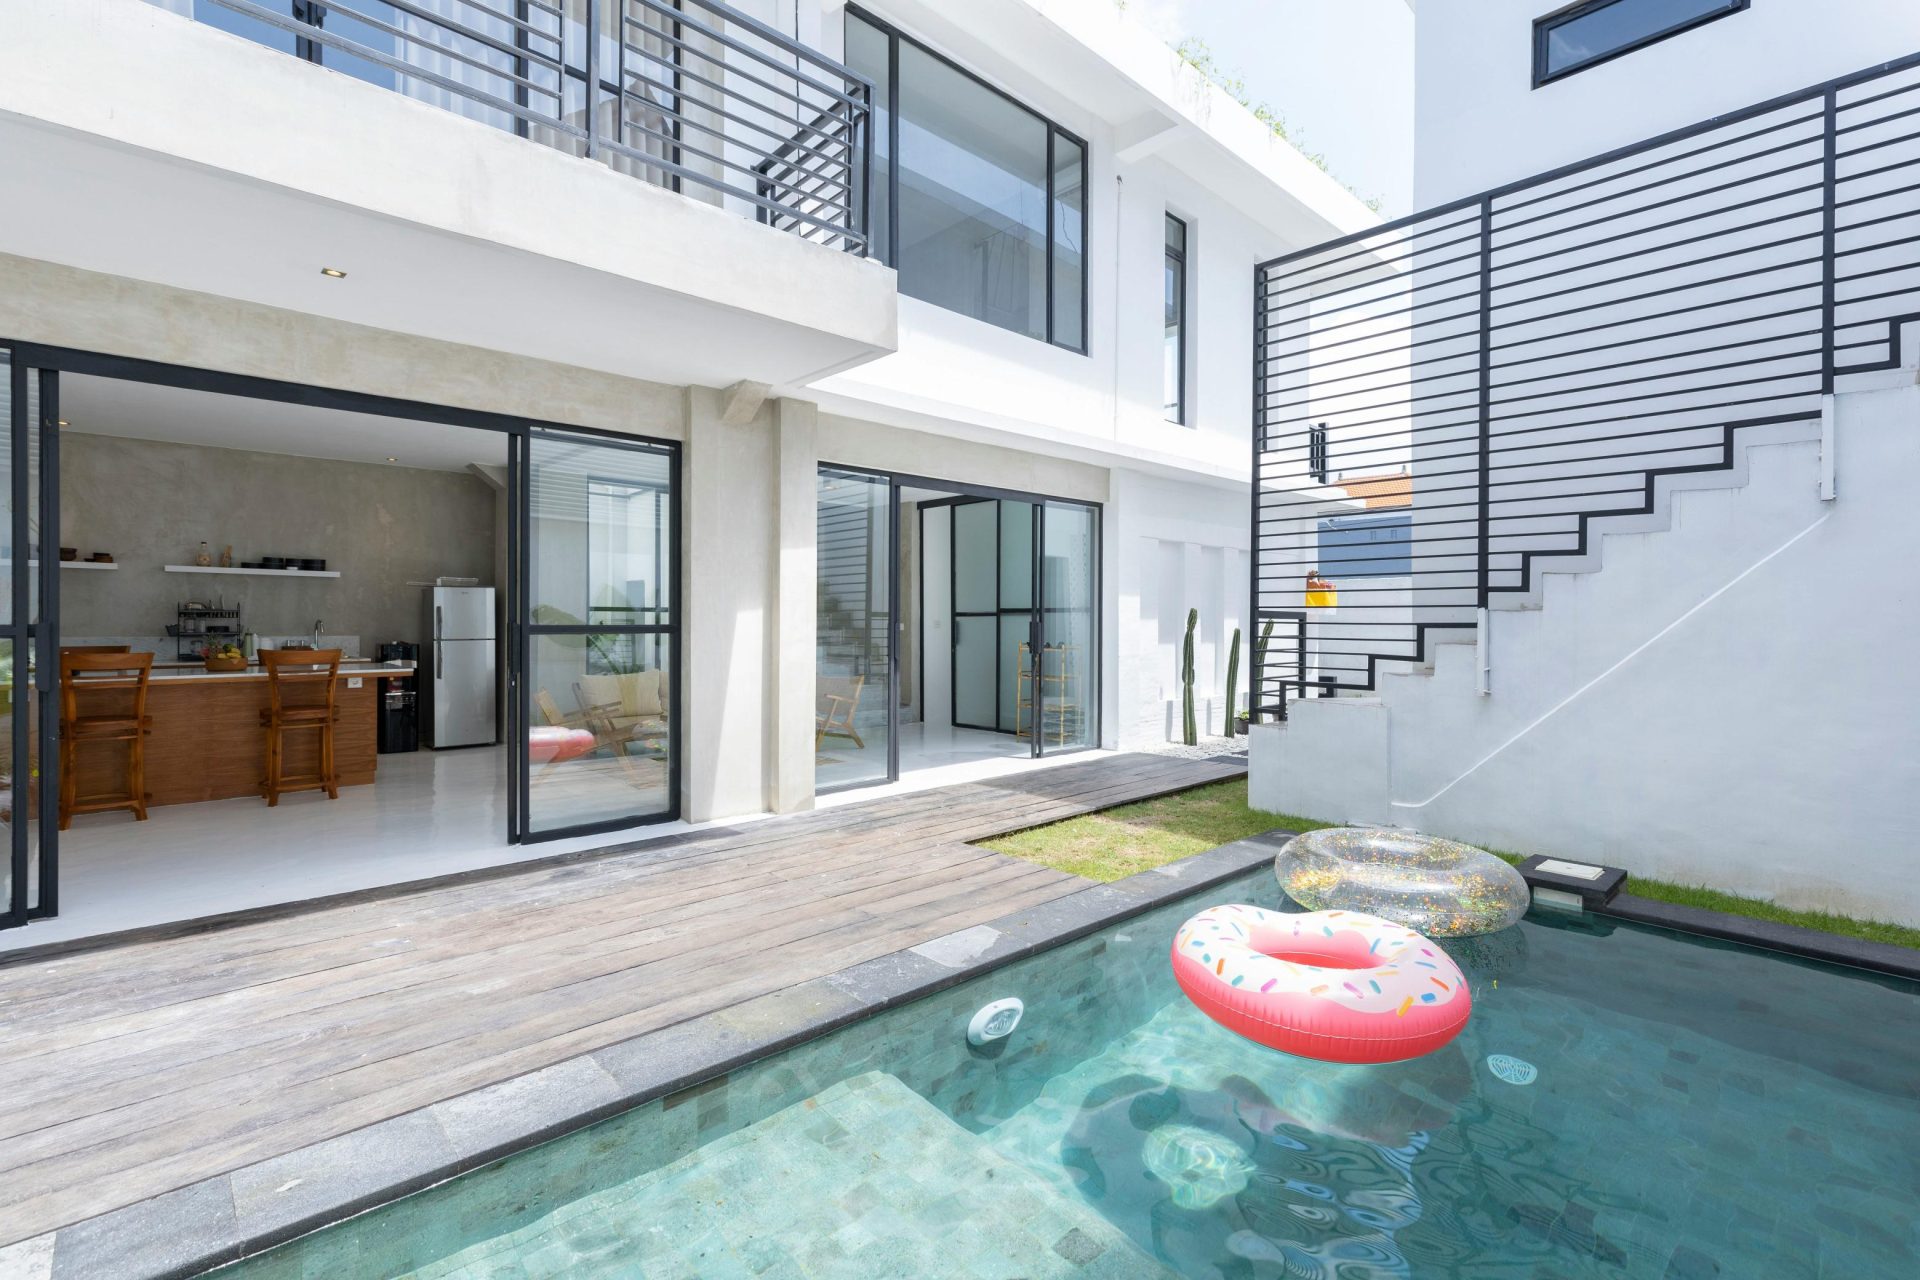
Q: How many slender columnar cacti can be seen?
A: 3